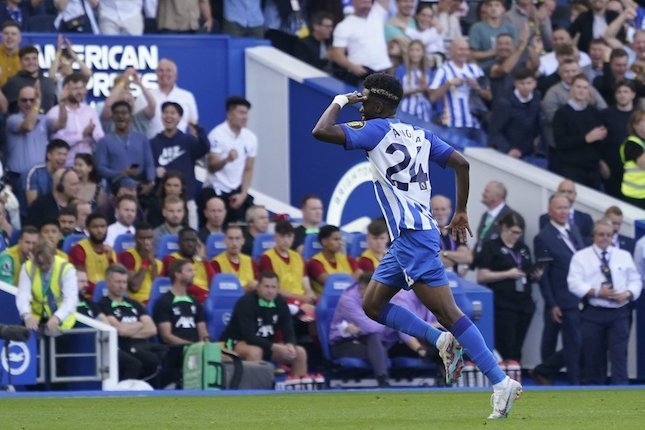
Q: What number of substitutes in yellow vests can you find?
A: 9